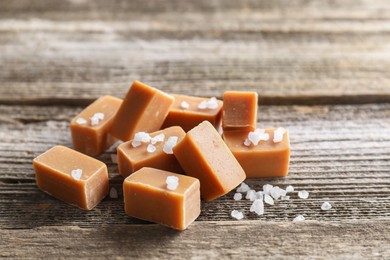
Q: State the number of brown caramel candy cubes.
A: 9